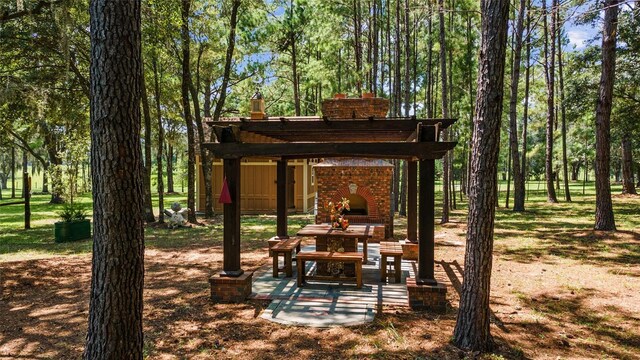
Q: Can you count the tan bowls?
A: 0